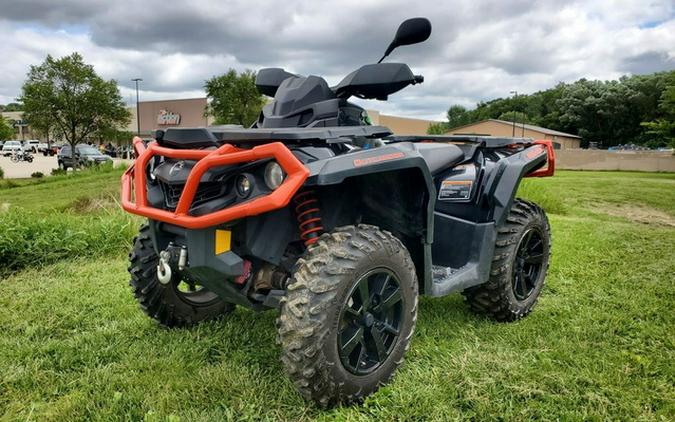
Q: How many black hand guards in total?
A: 2